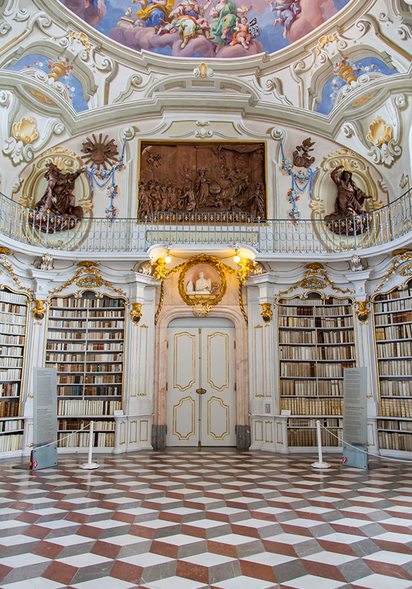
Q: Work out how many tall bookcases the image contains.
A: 4